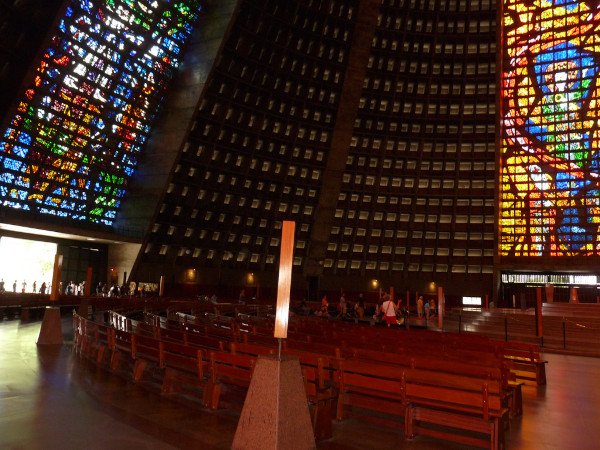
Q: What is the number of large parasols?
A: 0